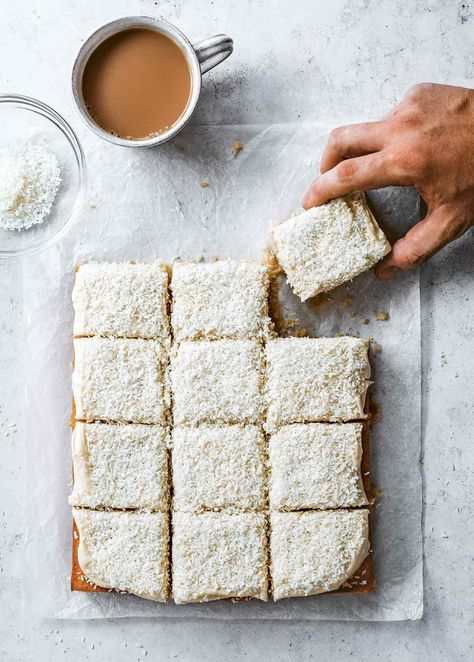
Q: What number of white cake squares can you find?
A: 12